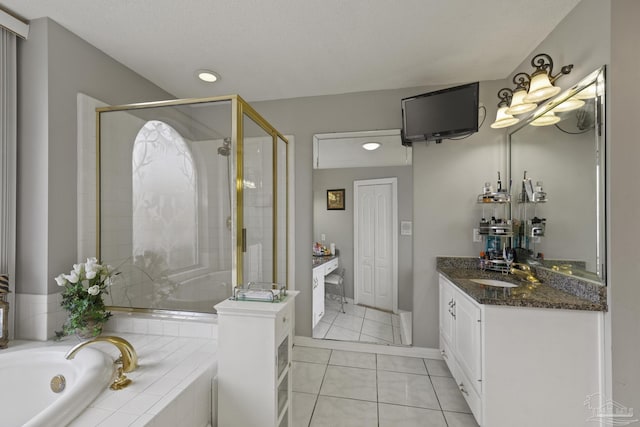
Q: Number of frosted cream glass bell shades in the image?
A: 3